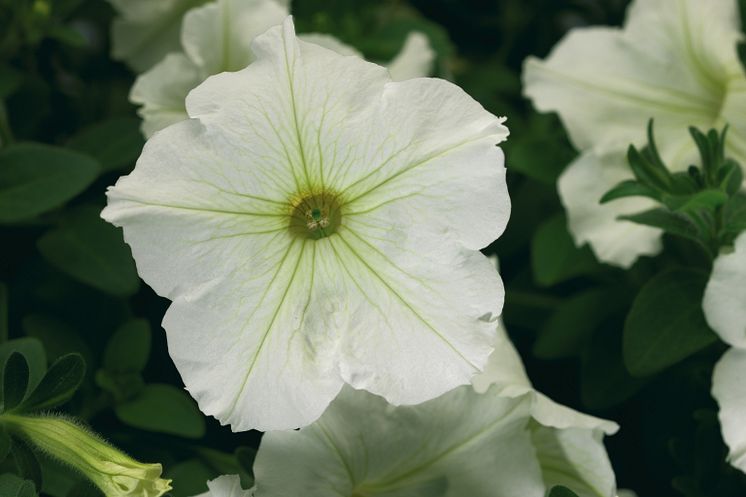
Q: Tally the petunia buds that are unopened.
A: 1